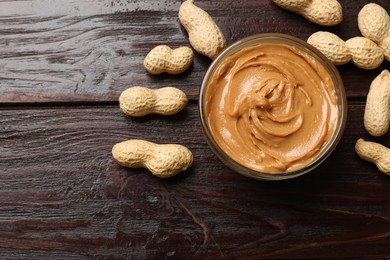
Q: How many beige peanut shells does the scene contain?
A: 9